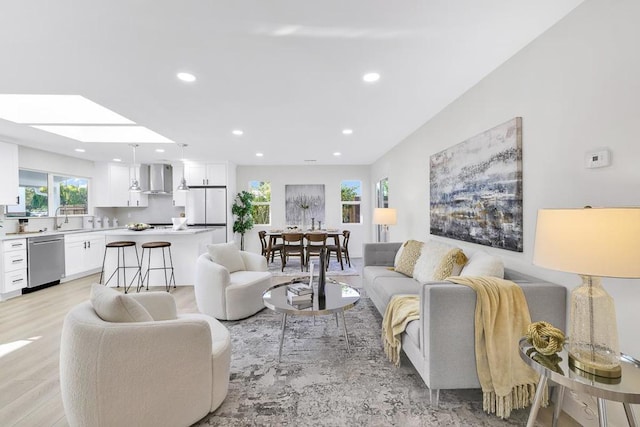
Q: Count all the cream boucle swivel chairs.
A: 2